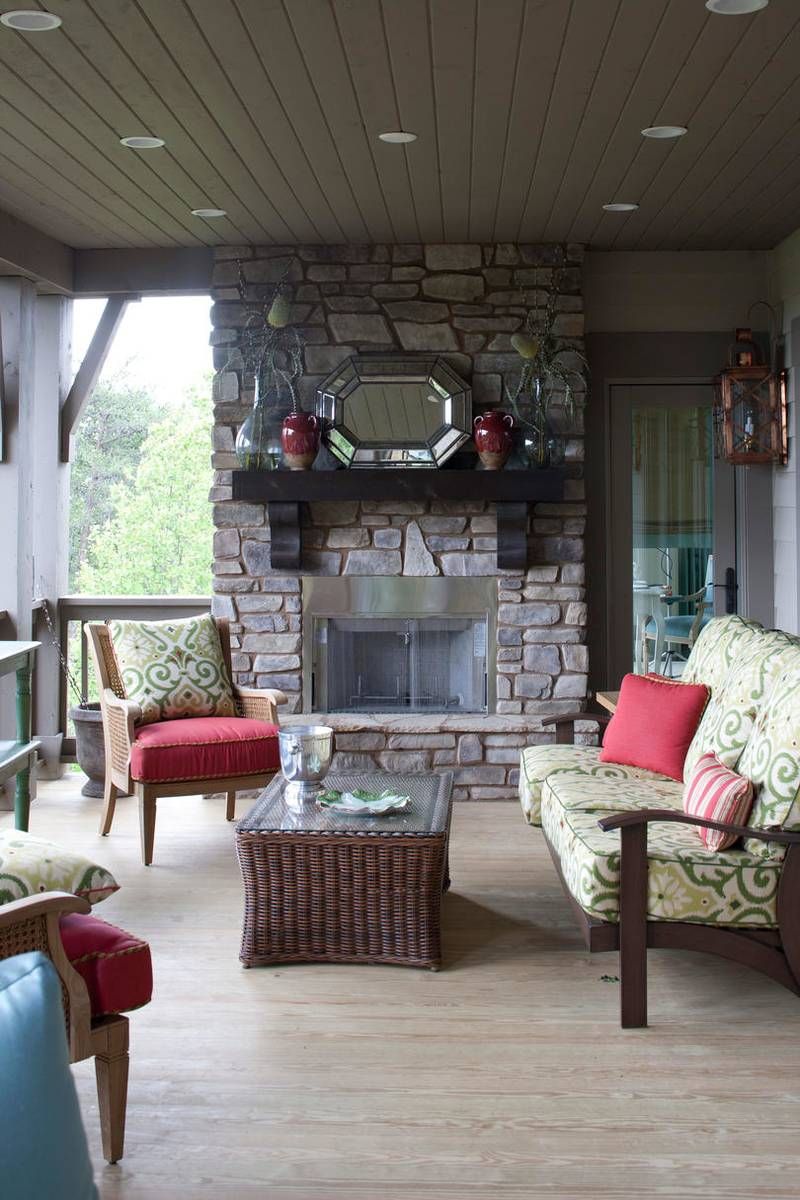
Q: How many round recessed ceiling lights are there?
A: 7